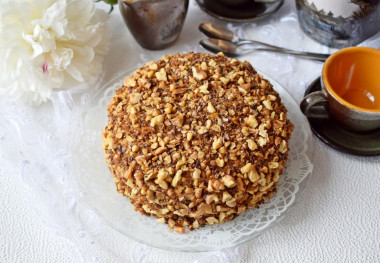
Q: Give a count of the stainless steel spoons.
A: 2